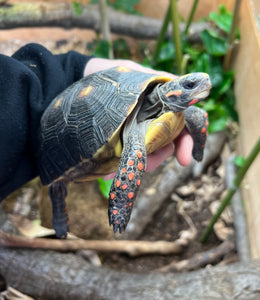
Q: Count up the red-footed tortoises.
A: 1